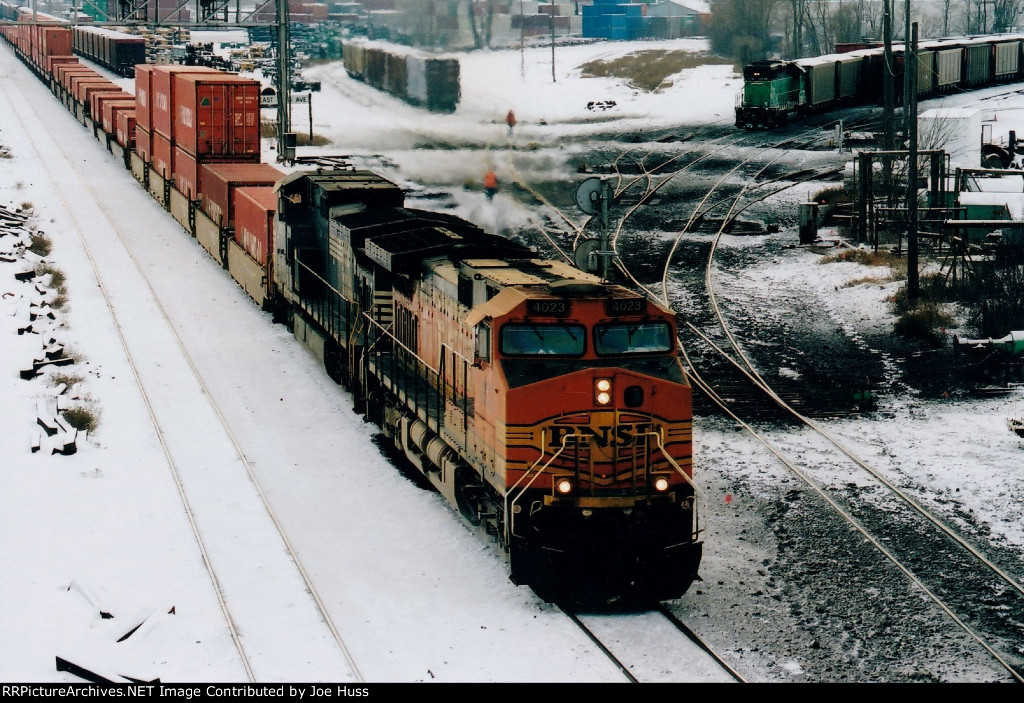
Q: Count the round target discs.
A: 2